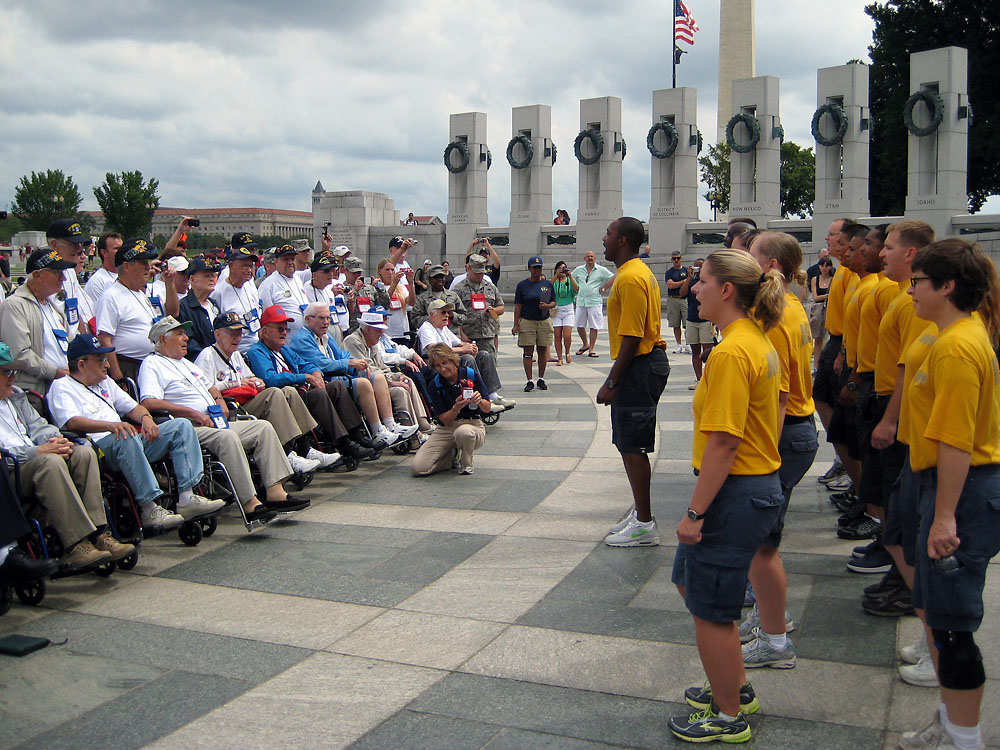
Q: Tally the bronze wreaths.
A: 7